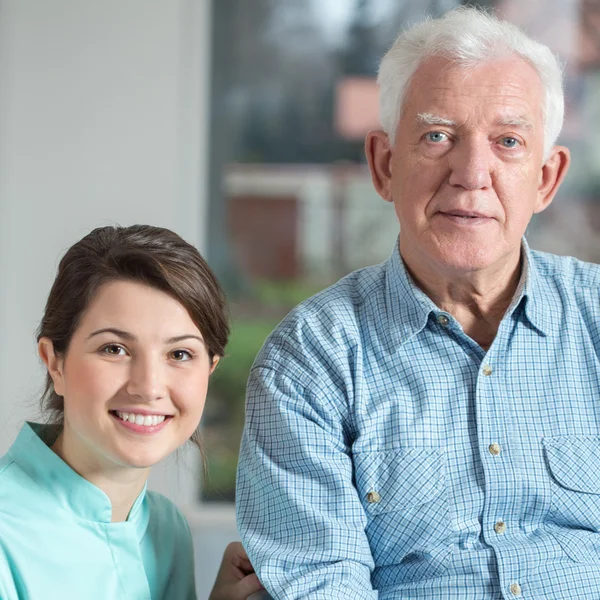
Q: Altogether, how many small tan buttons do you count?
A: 6